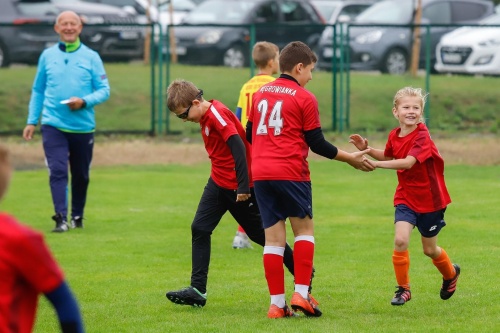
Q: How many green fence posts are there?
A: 8